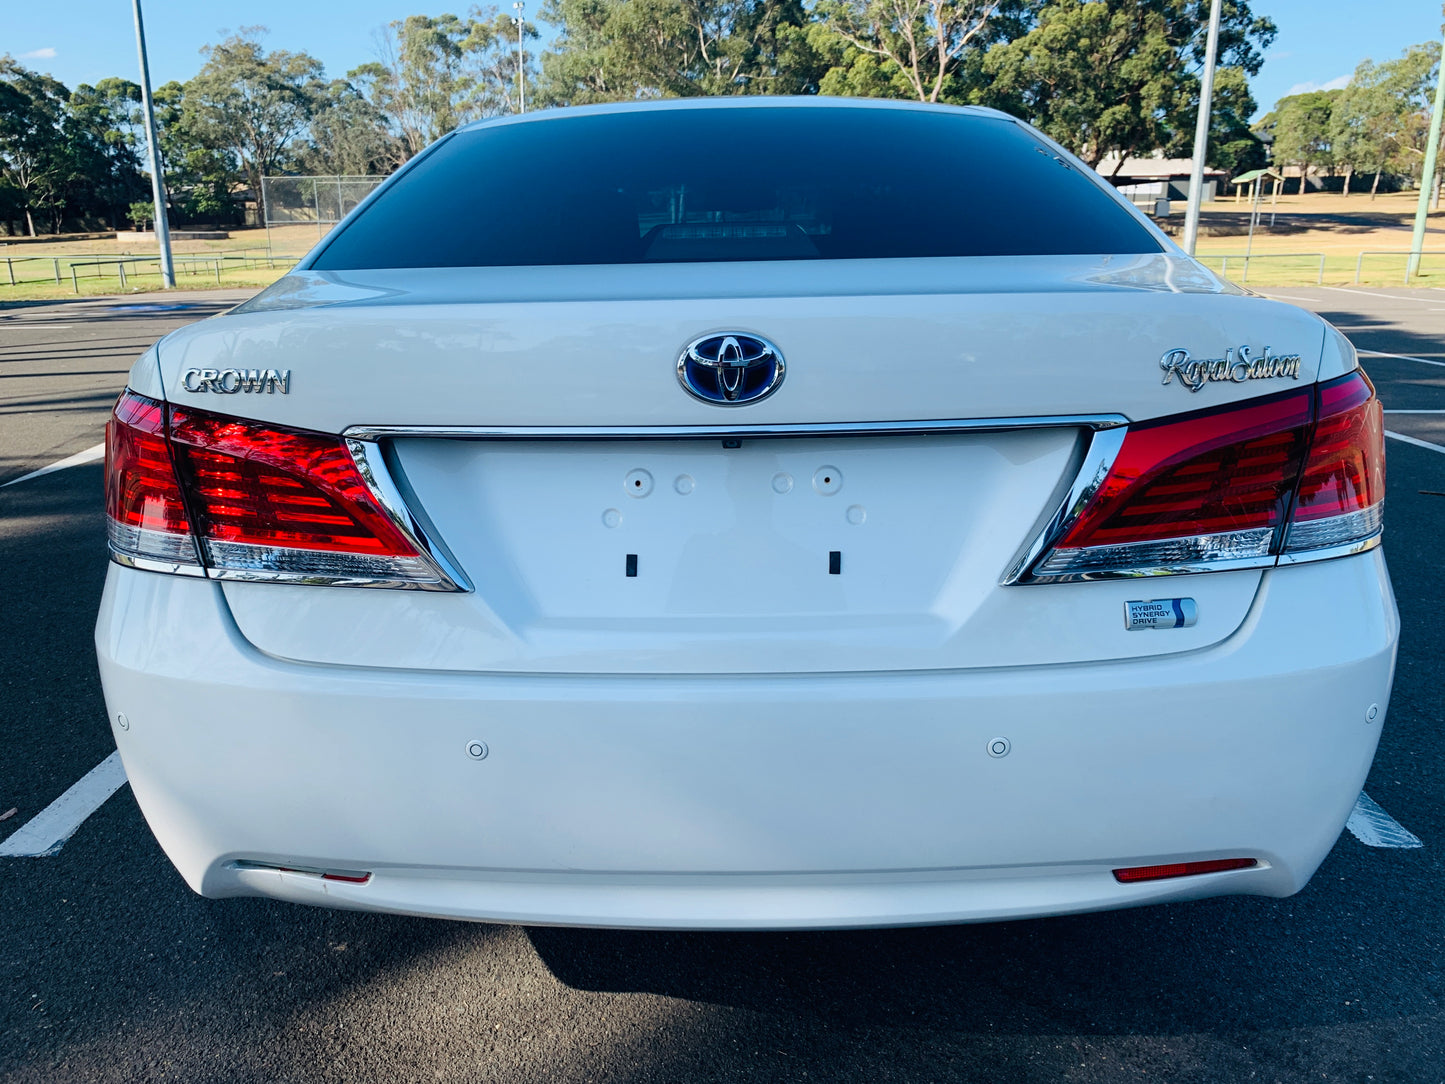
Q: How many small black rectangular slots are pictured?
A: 2